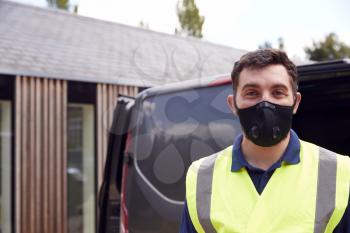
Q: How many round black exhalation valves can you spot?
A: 2